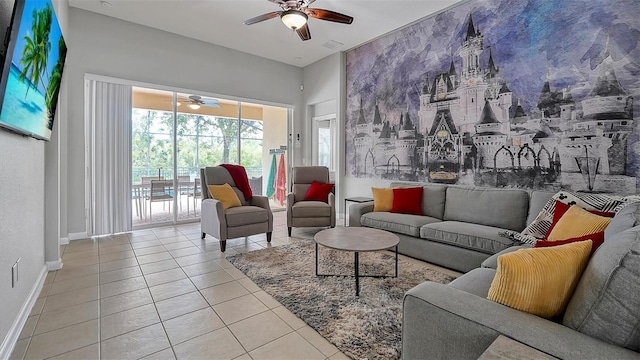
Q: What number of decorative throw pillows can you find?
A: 8